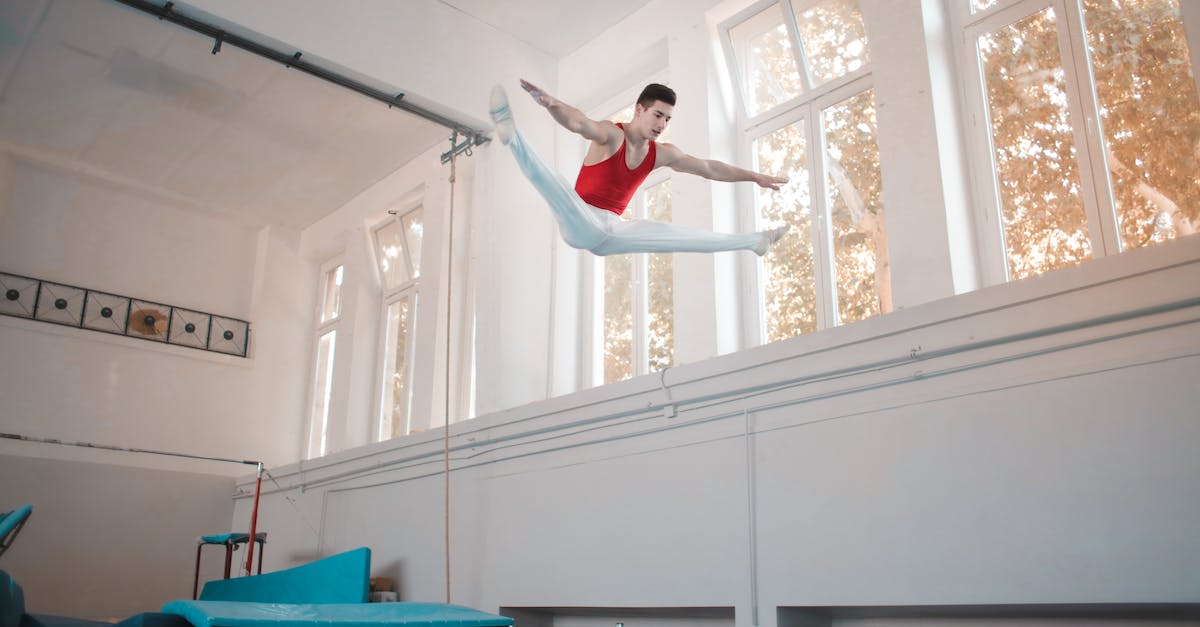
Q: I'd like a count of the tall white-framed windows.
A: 5